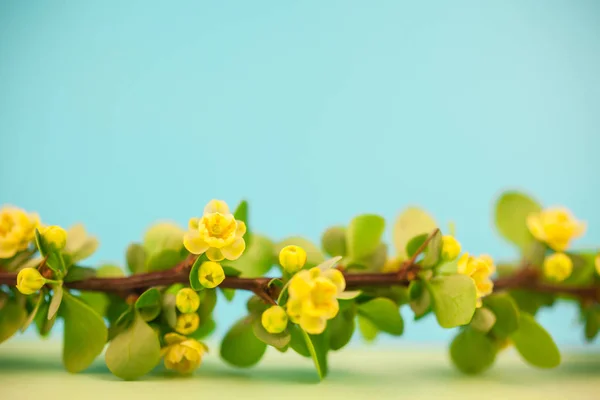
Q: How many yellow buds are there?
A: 9